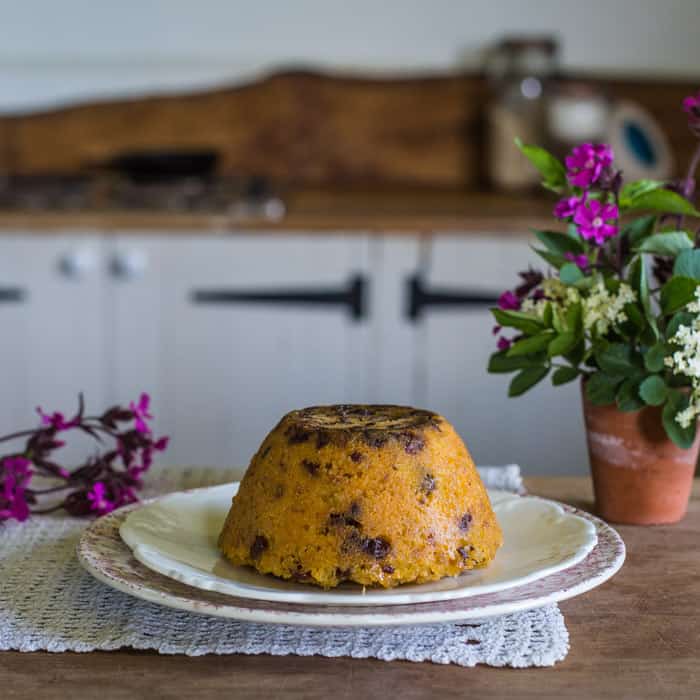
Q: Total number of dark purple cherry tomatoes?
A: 0